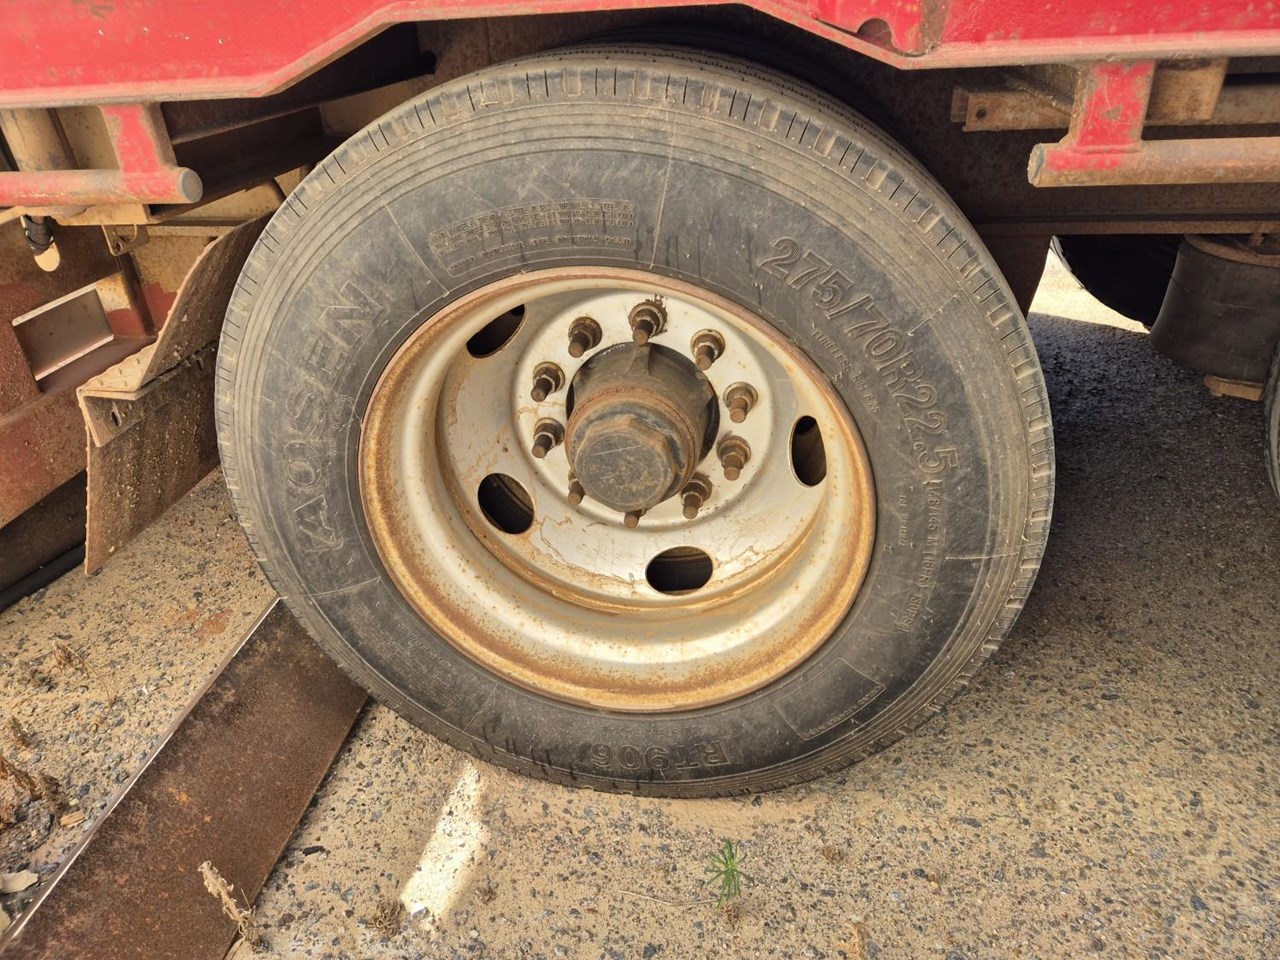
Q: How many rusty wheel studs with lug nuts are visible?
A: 10